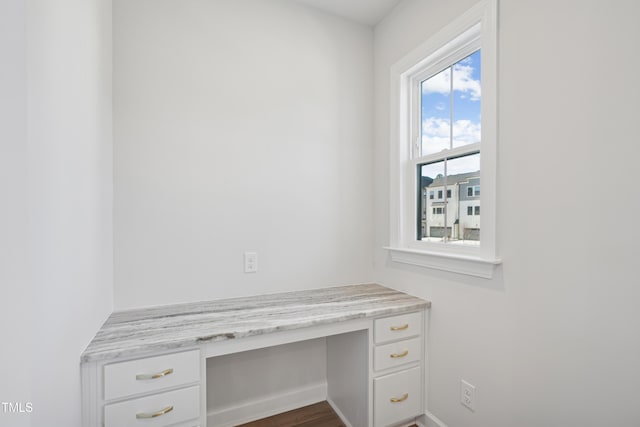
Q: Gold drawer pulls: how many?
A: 5